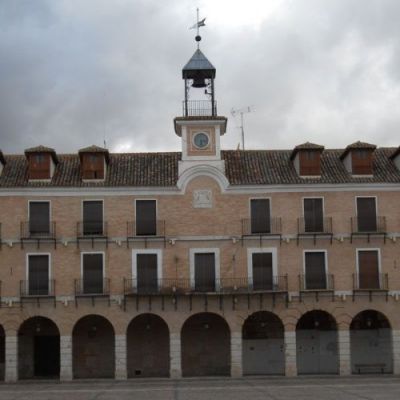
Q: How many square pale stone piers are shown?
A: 8